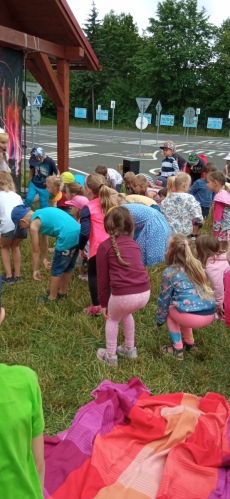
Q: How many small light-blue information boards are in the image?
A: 6